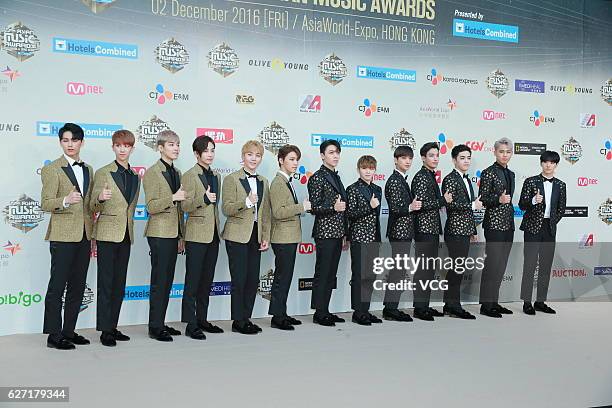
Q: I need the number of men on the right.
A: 7